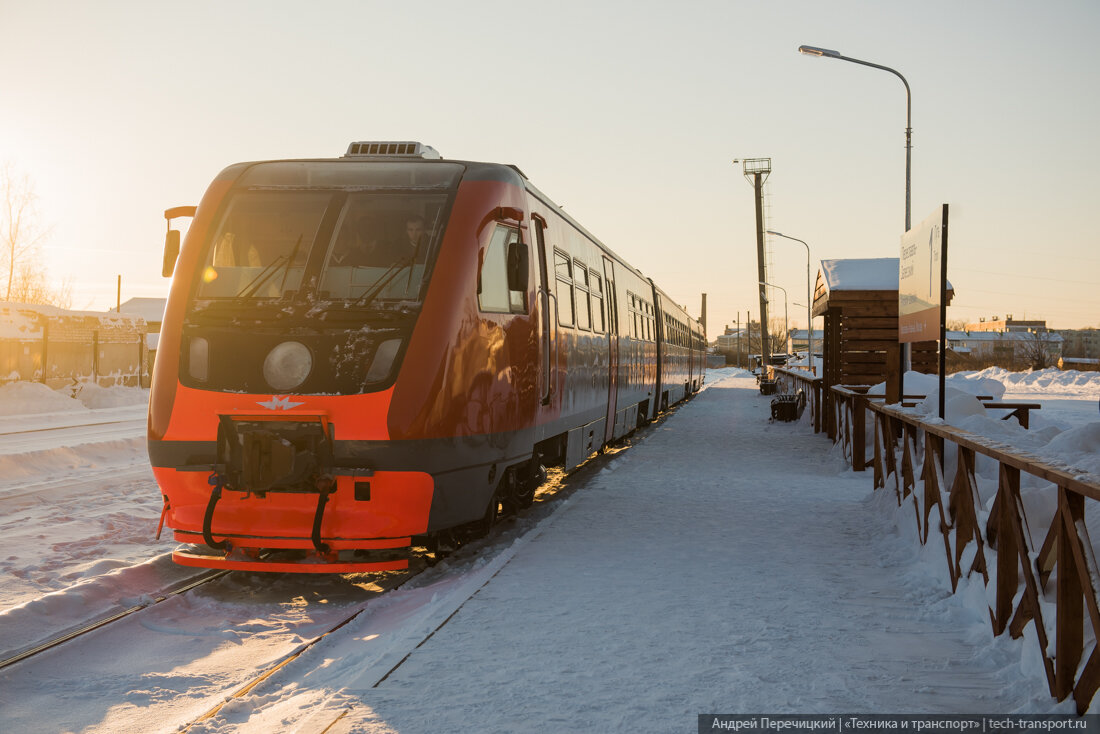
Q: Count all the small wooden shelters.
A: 1